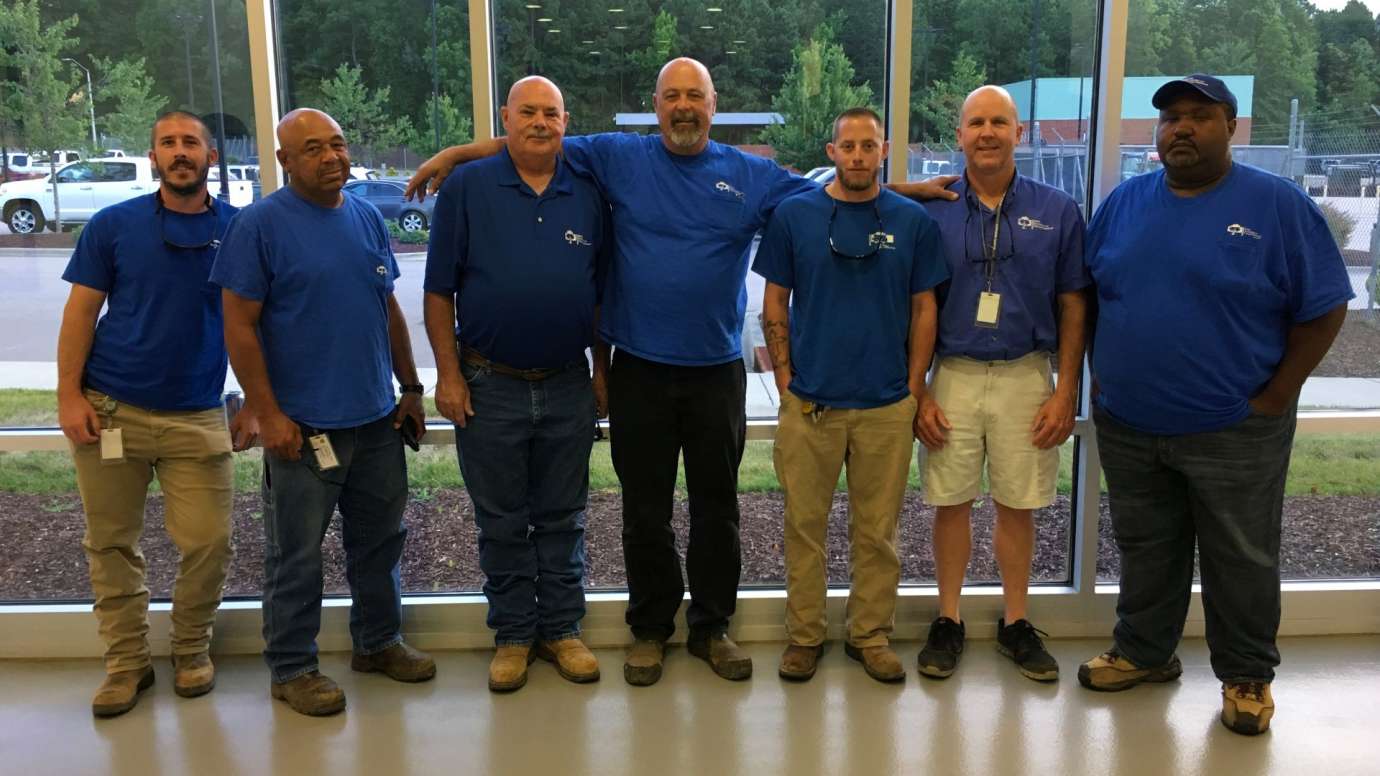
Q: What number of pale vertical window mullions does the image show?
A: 4